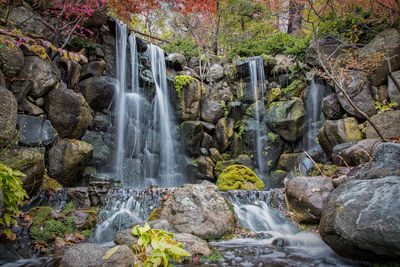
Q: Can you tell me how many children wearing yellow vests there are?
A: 0